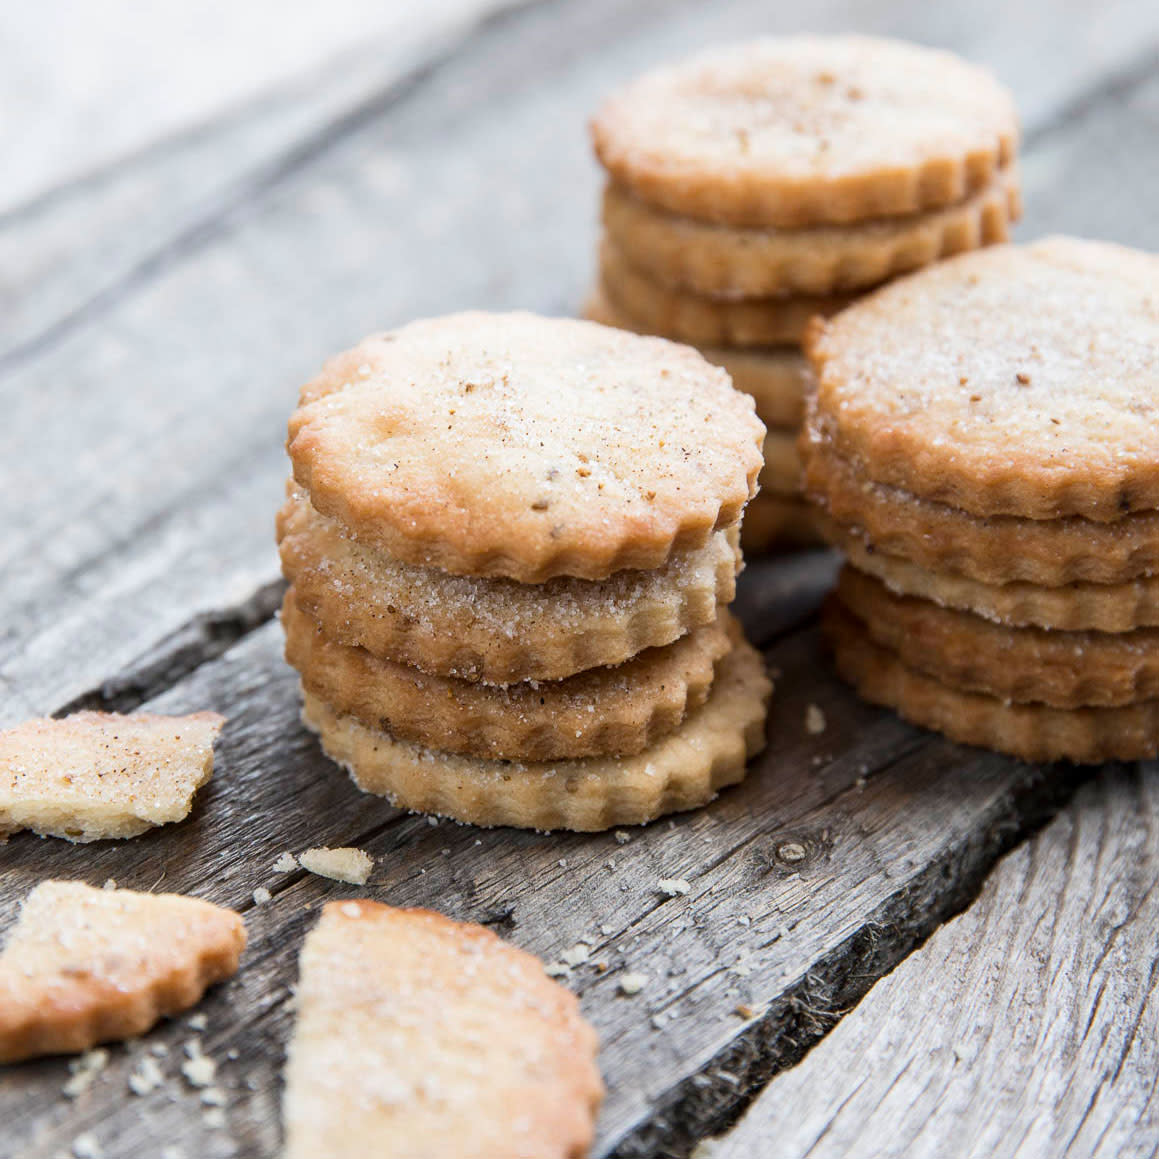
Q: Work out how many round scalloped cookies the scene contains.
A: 15